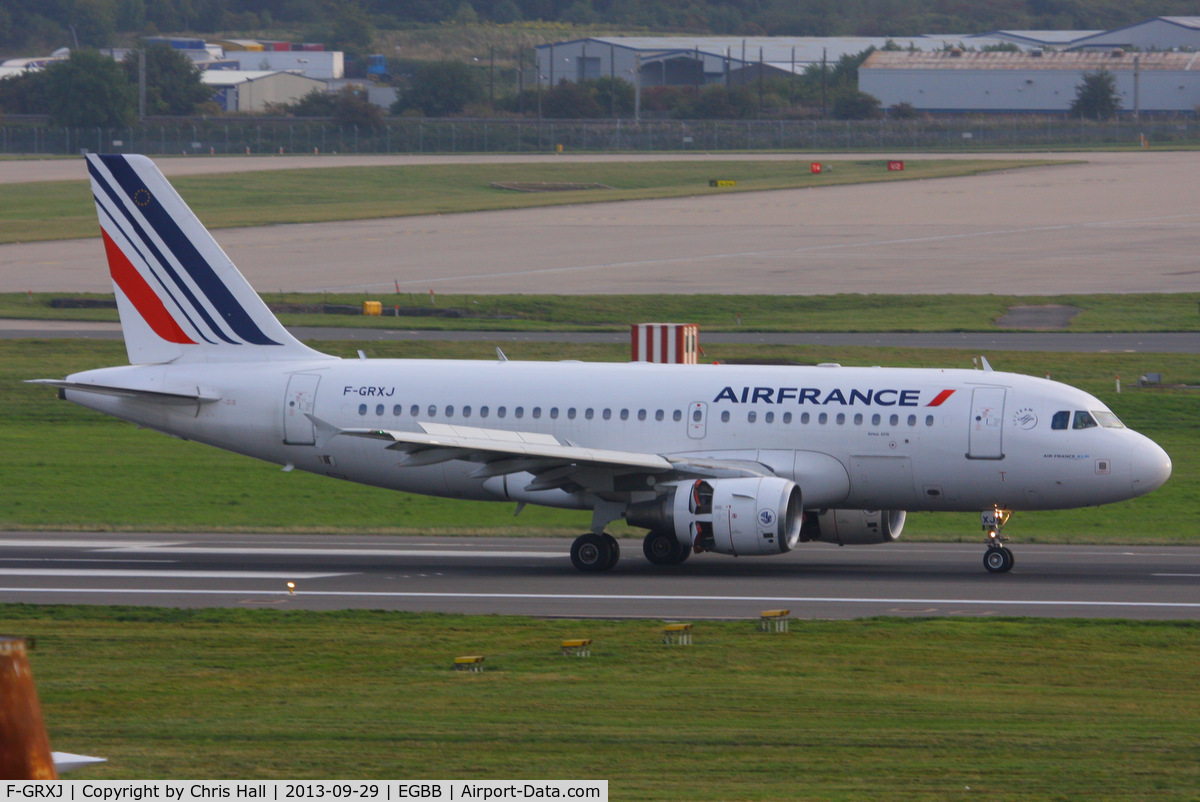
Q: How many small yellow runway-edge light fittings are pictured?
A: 4